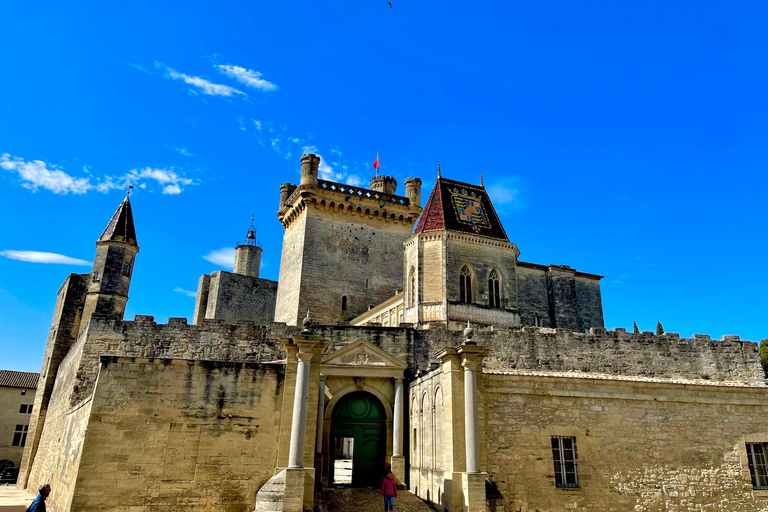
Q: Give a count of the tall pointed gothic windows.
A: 3